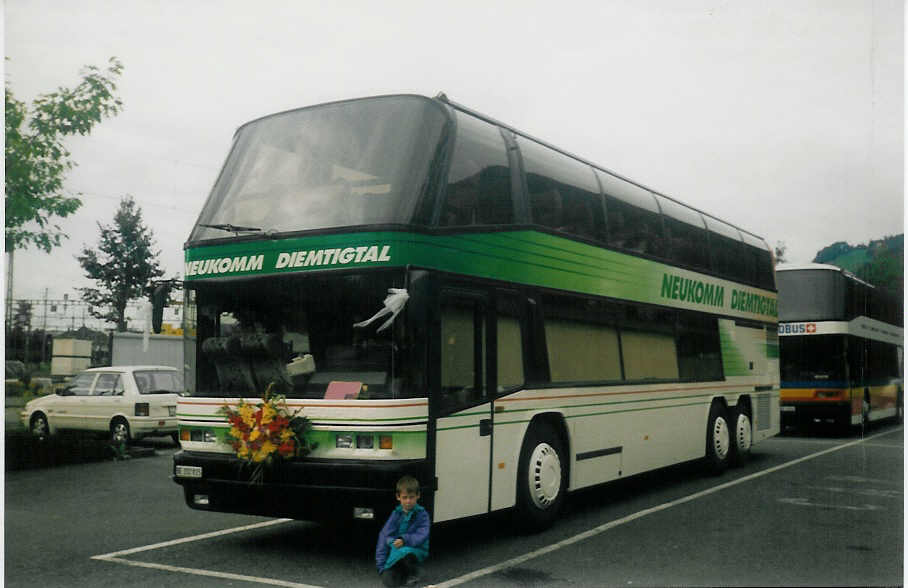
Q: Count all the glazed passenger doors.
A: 1